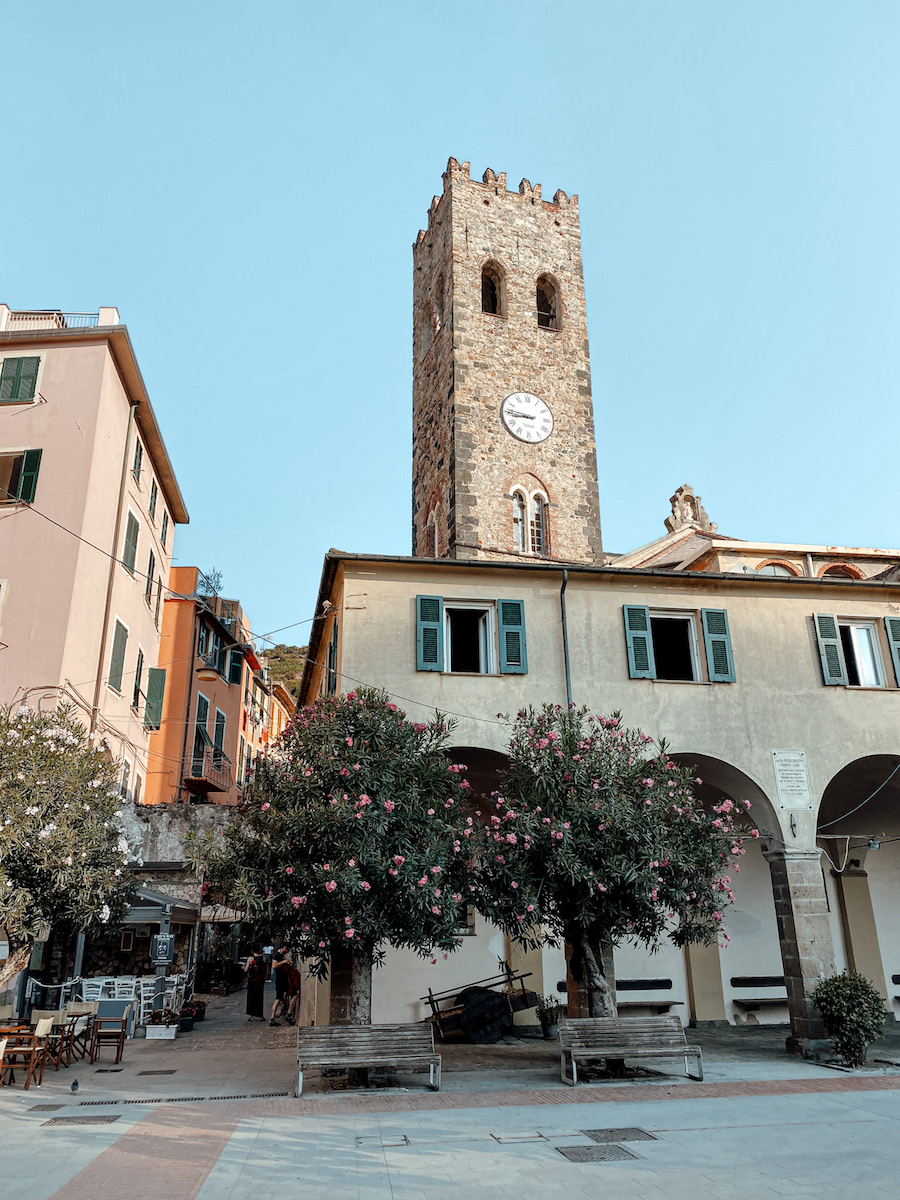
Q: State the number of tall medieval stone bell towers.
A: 1